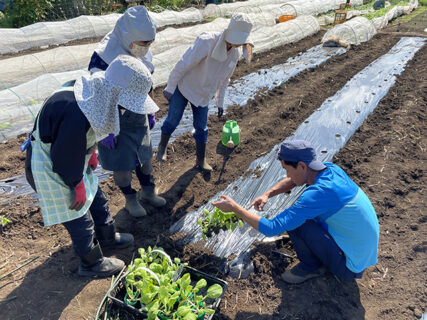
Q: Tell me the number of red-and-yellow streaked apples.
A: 0